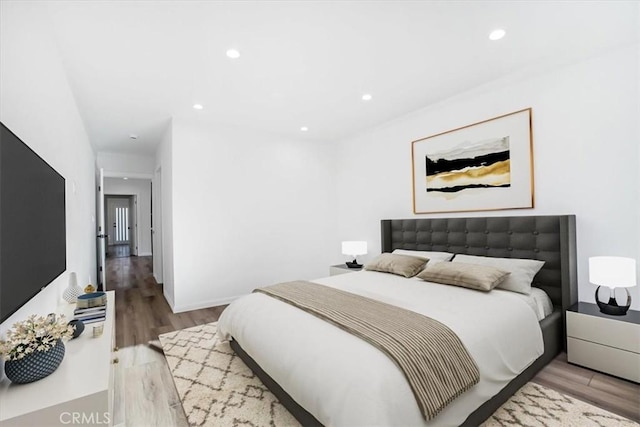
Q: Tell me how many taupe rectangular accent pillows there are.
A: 2